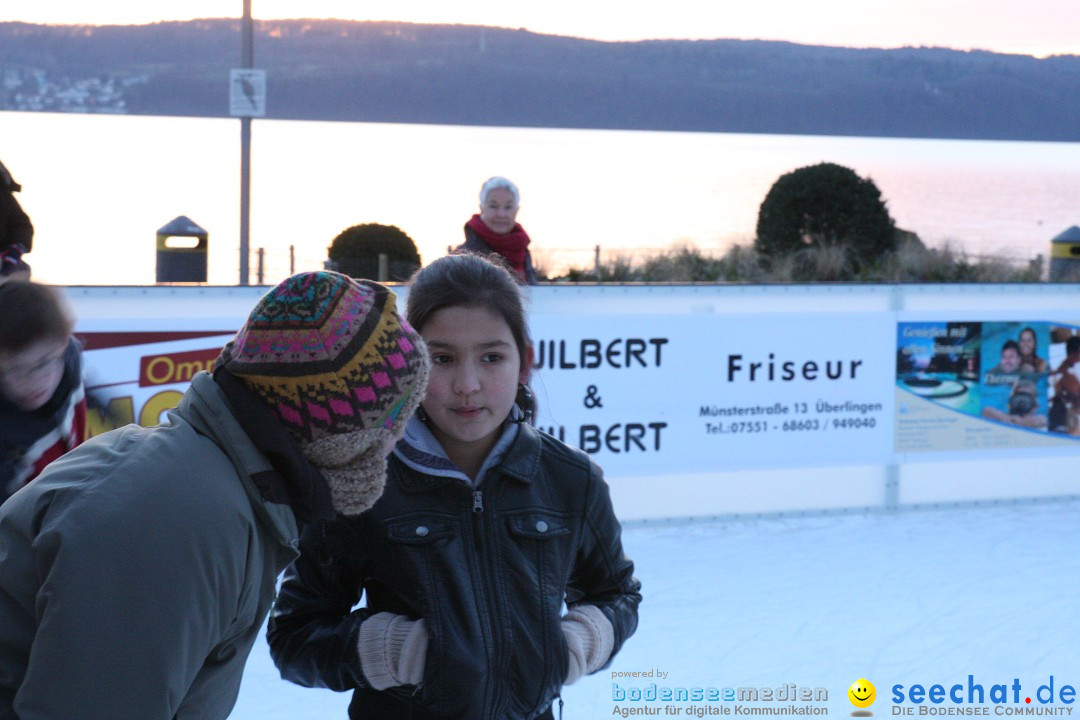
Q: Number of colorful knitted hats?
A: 1